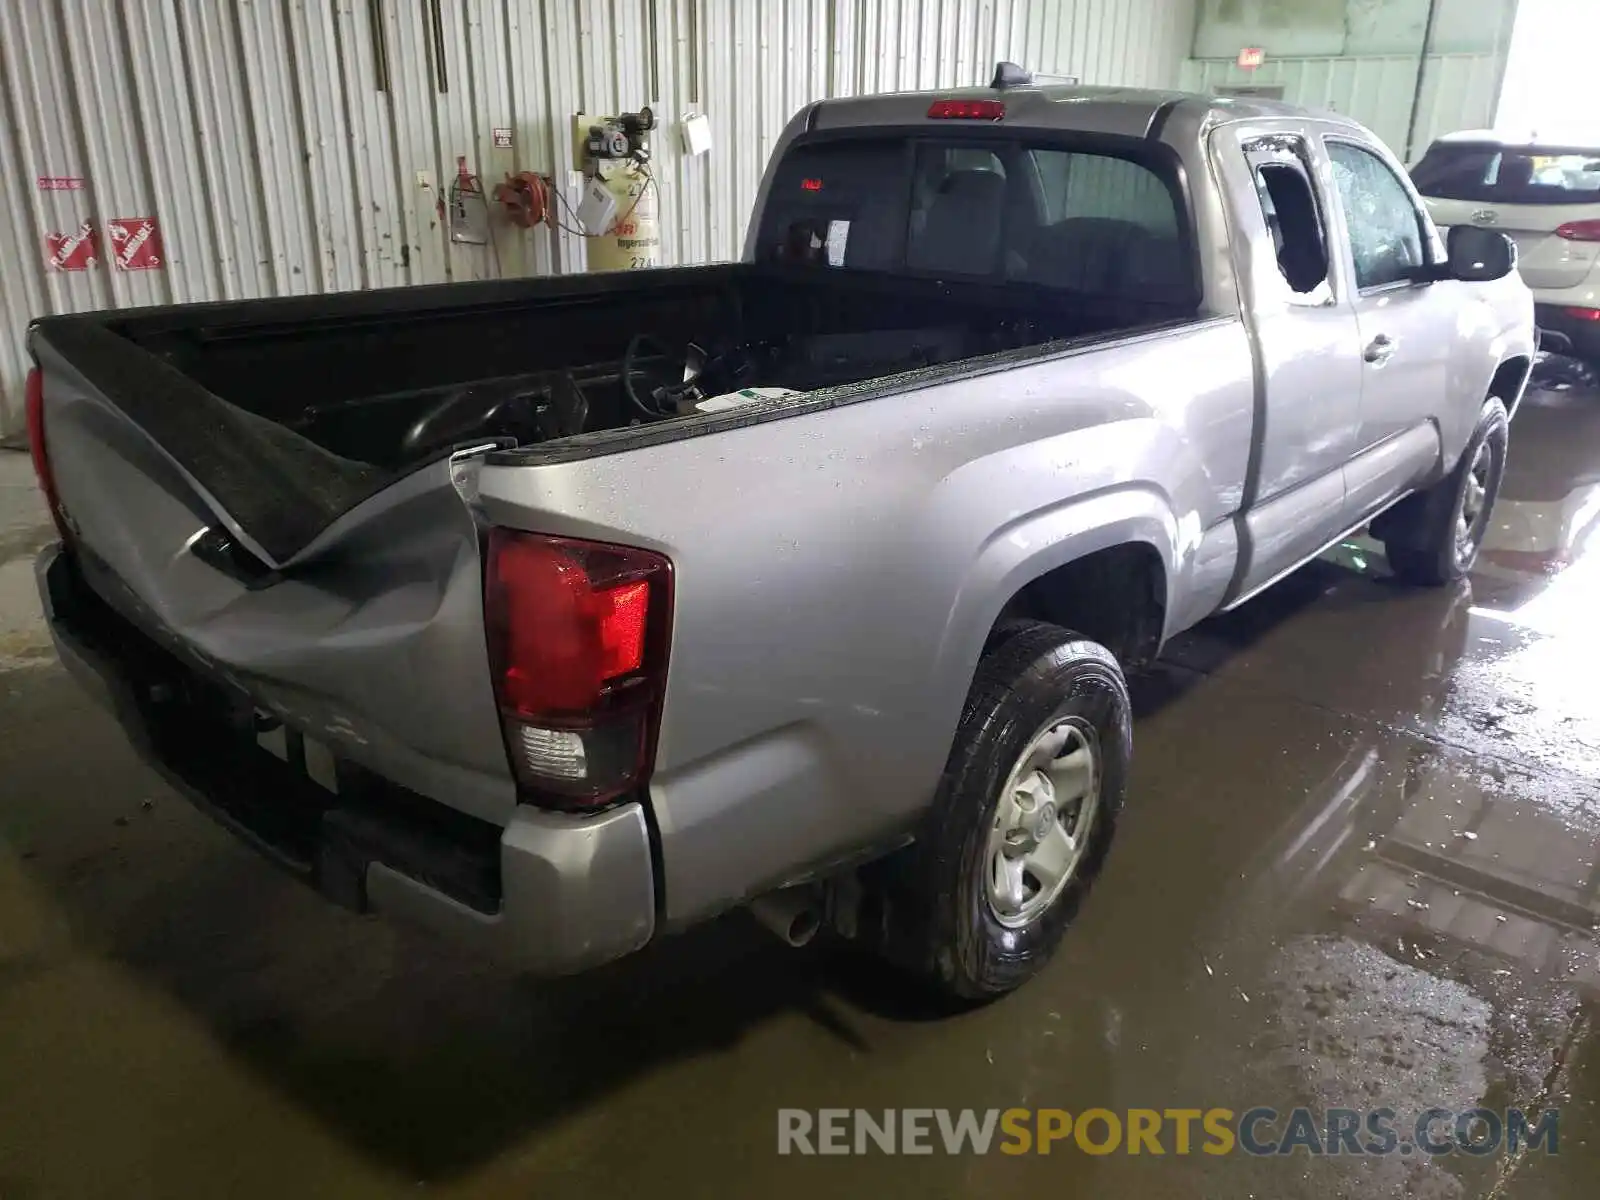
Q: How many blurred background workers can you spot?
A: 0